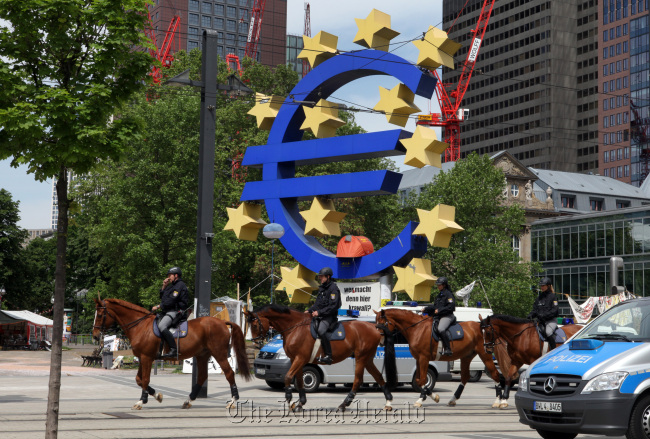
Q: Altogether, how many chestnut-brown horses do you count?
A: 4